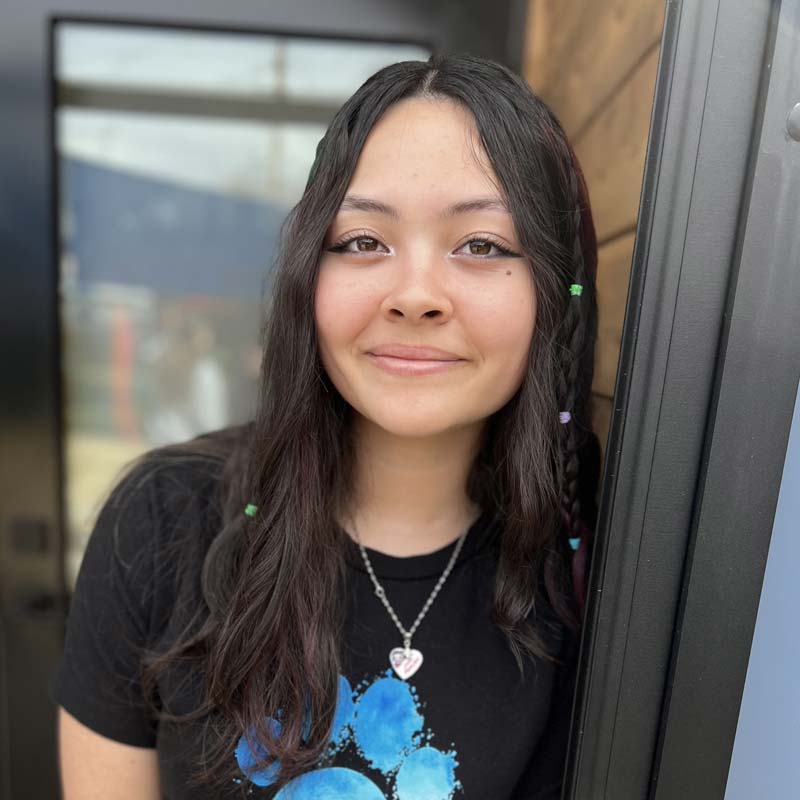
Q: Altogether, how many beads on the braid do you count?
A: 3